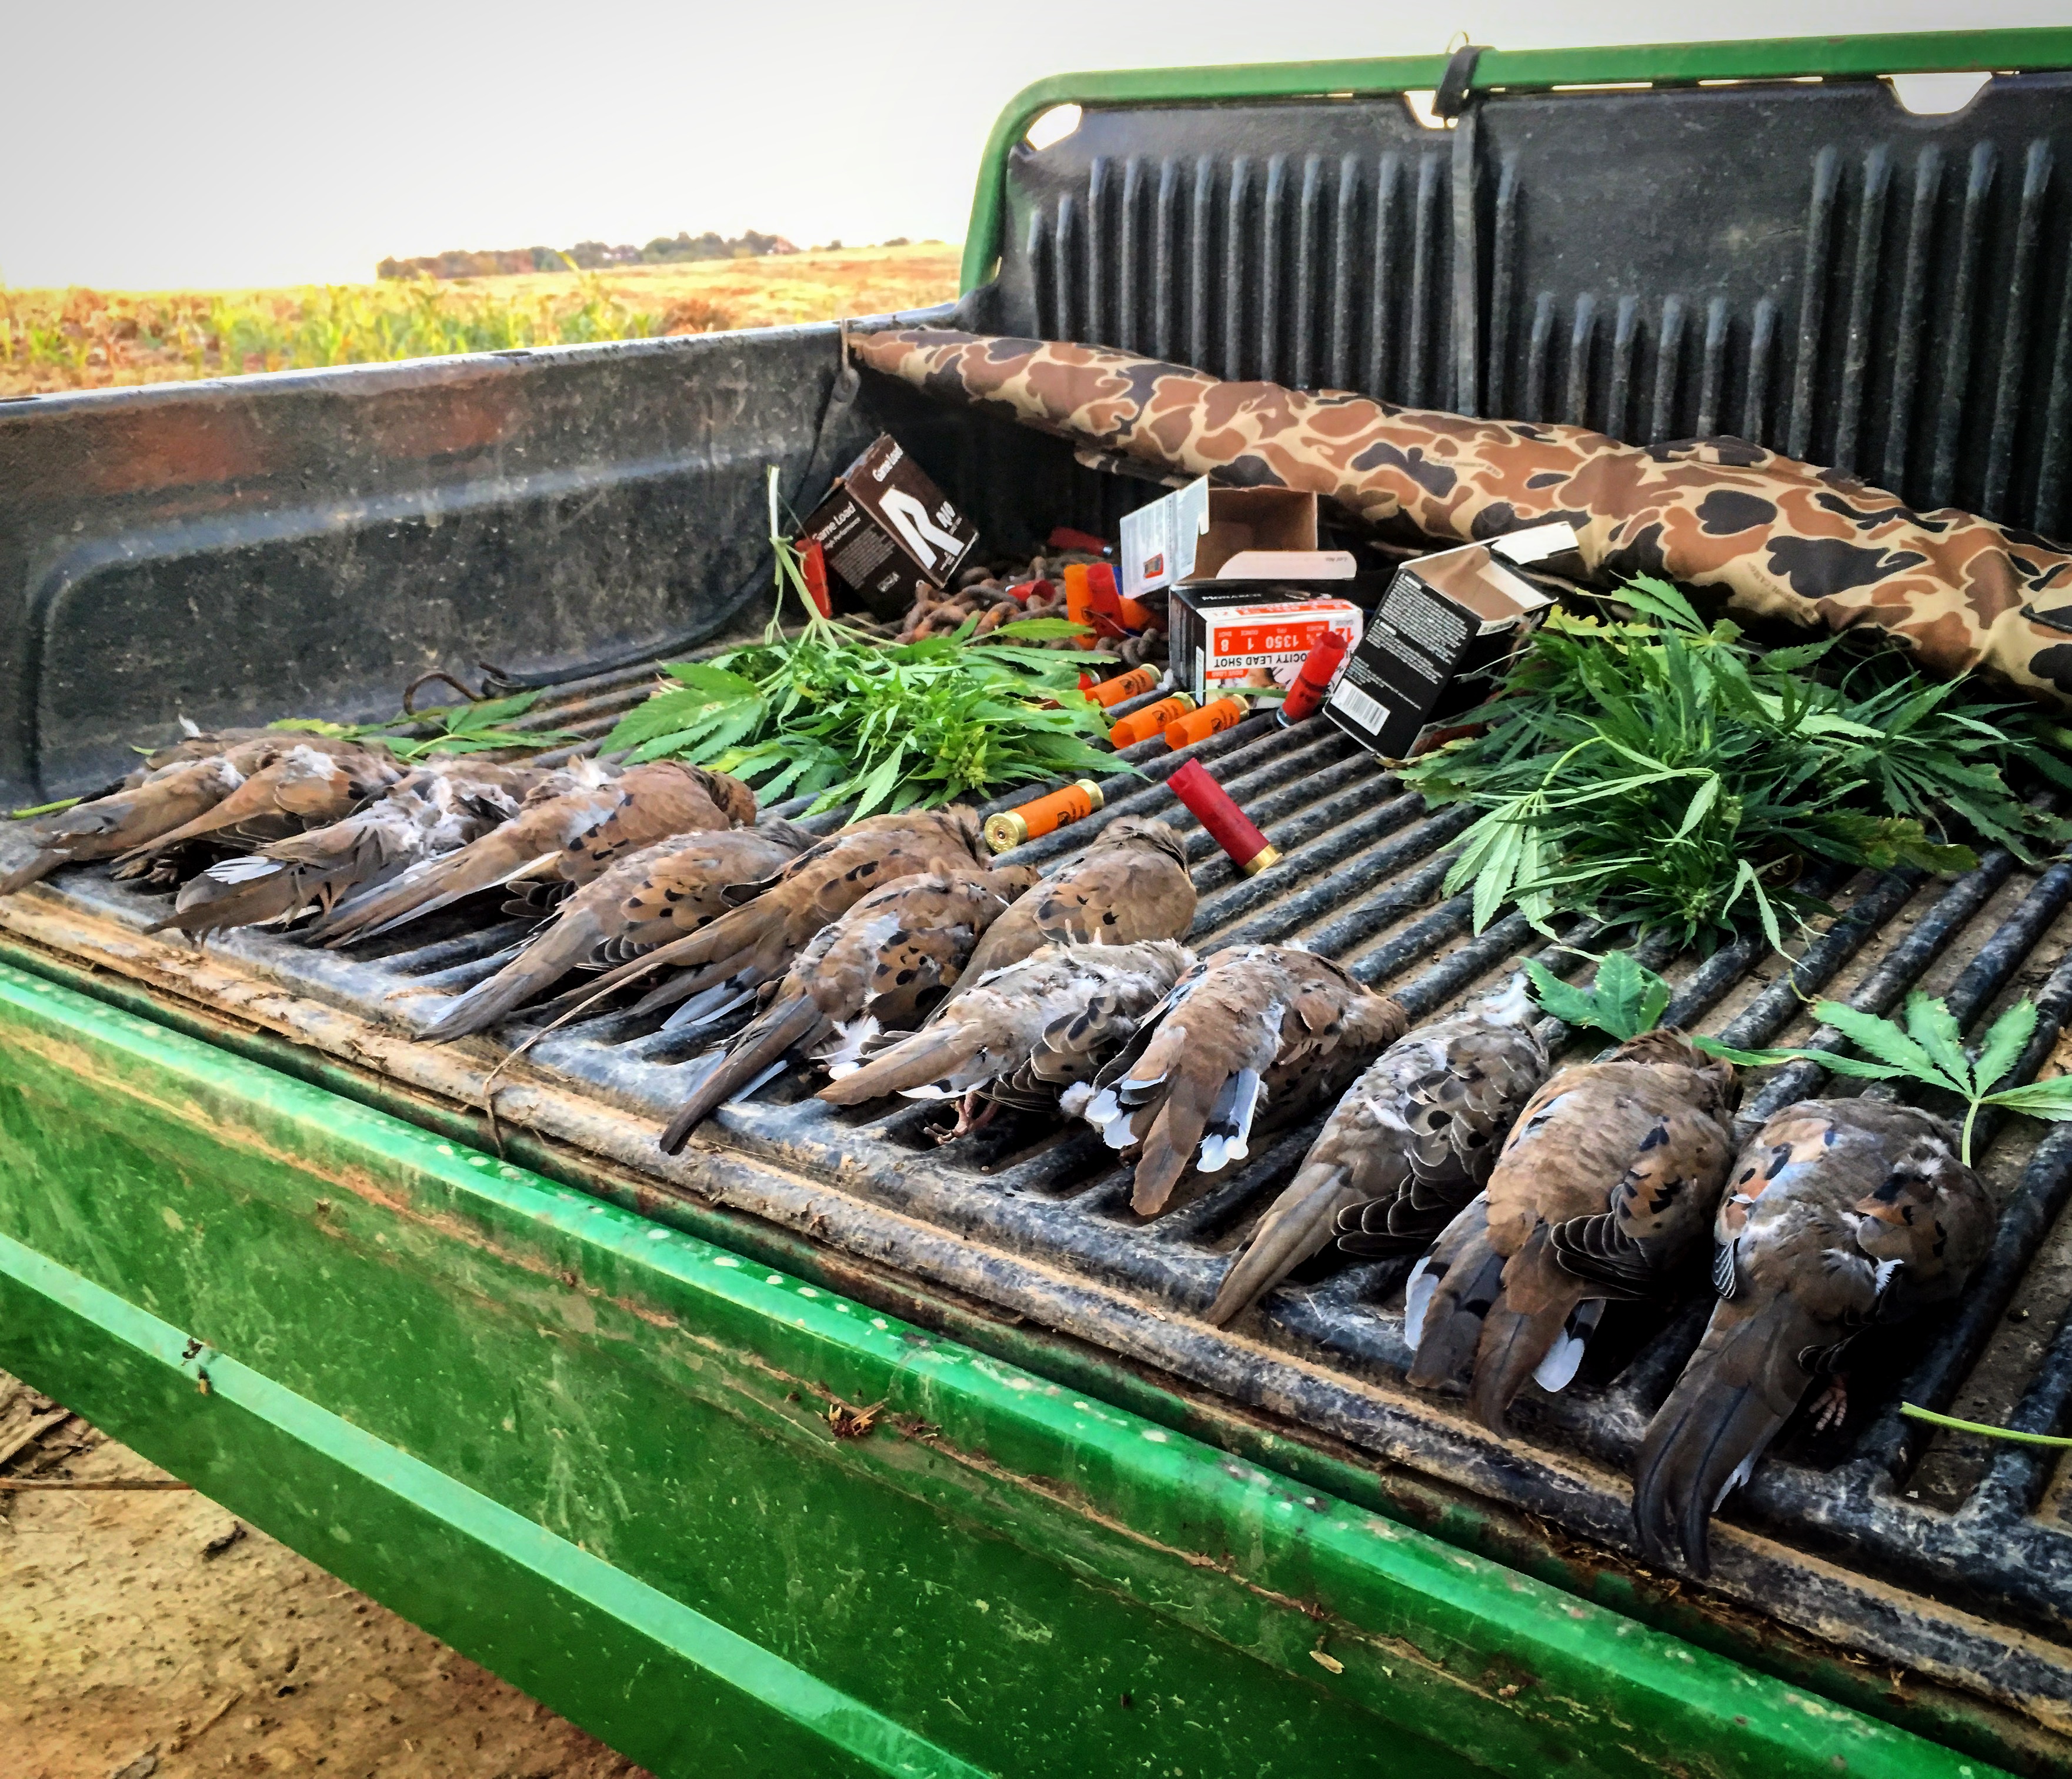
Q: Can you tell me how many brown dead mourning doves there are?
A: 13